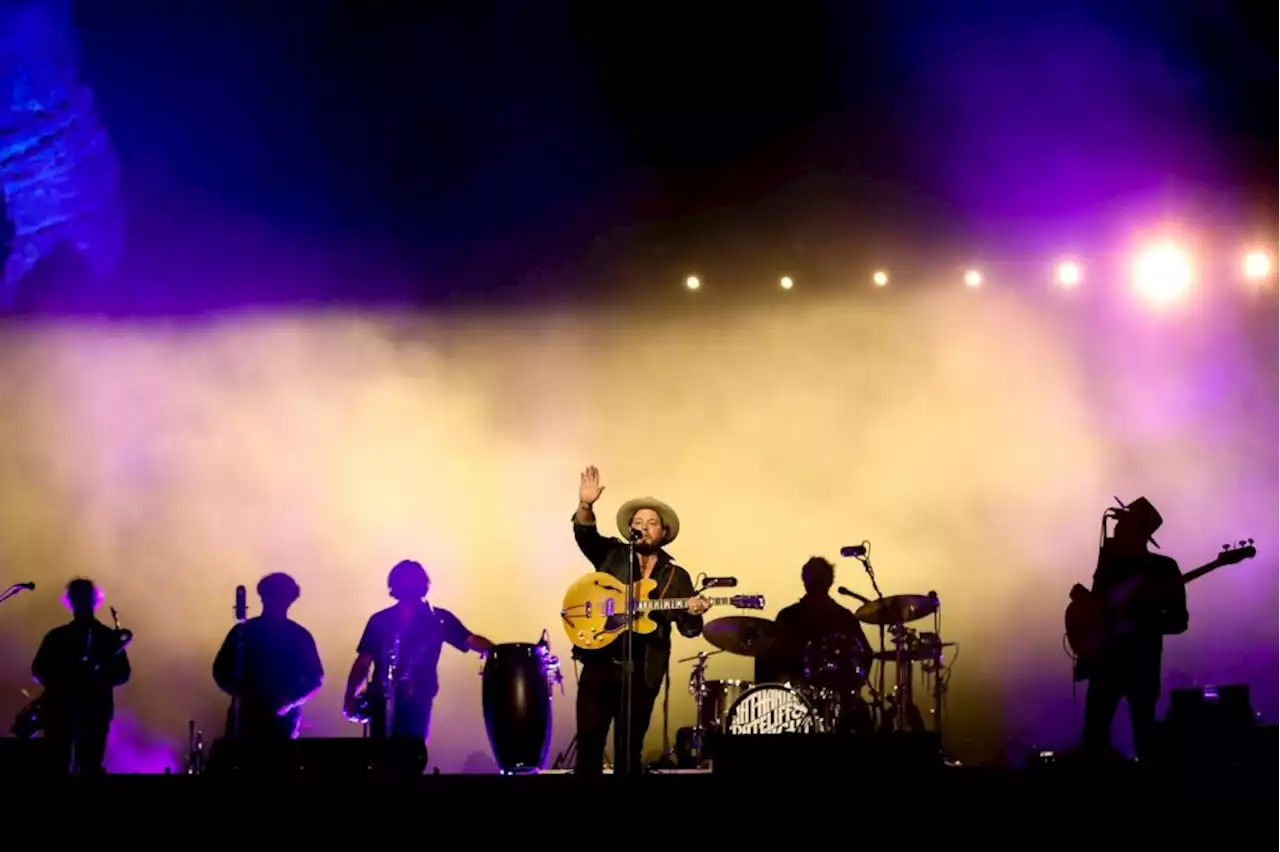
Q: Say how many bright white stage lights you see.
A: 7